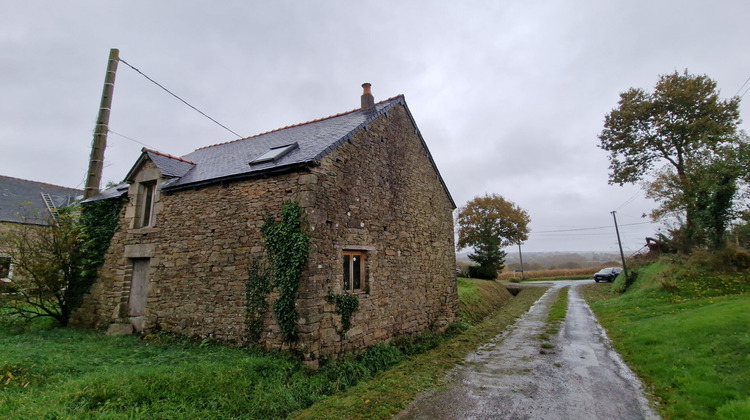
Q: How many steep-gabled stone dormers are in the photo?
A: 1